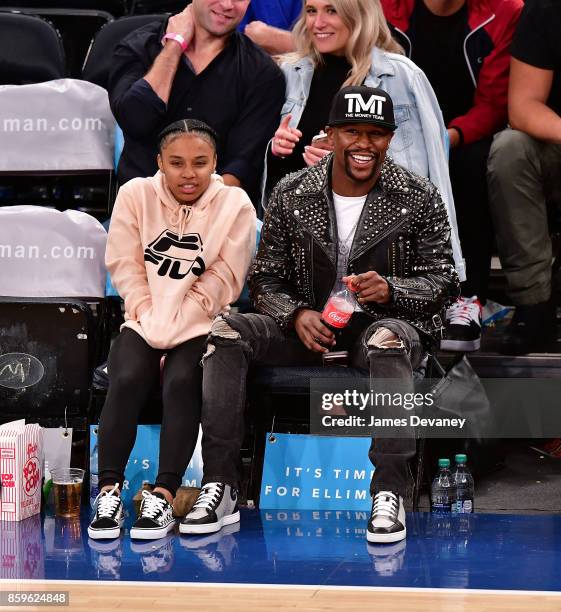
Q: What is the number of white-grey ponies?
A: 0